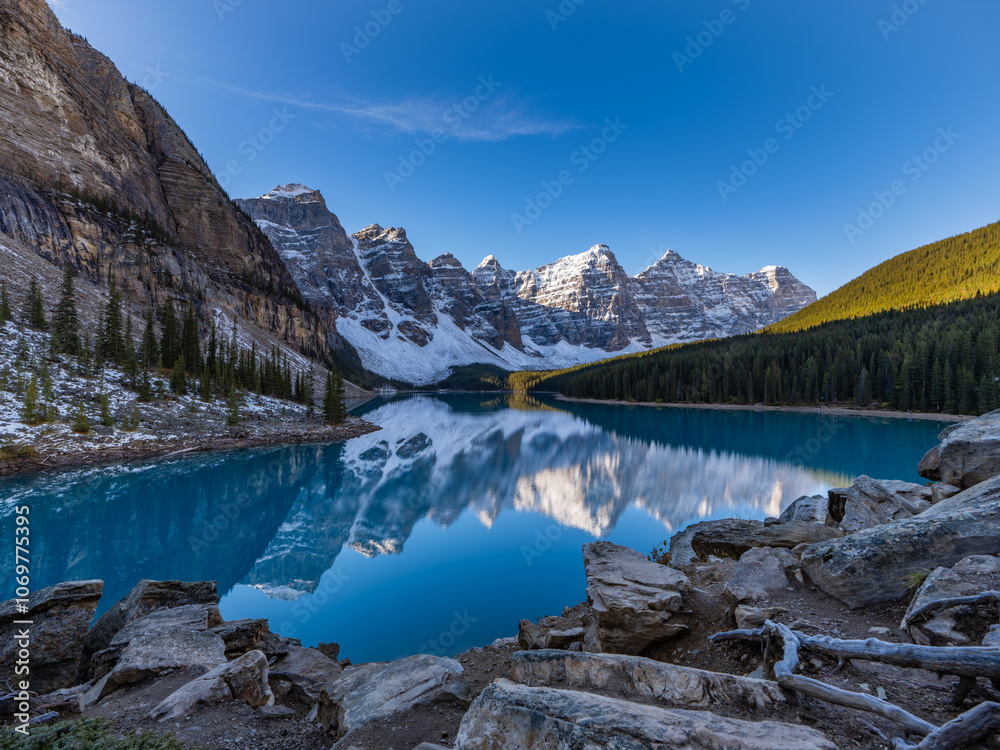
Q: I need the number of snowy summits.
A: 7